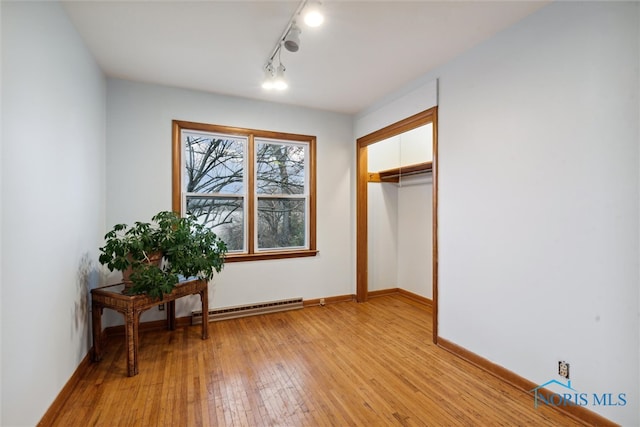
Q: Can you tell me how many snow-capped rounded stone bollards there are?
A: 0